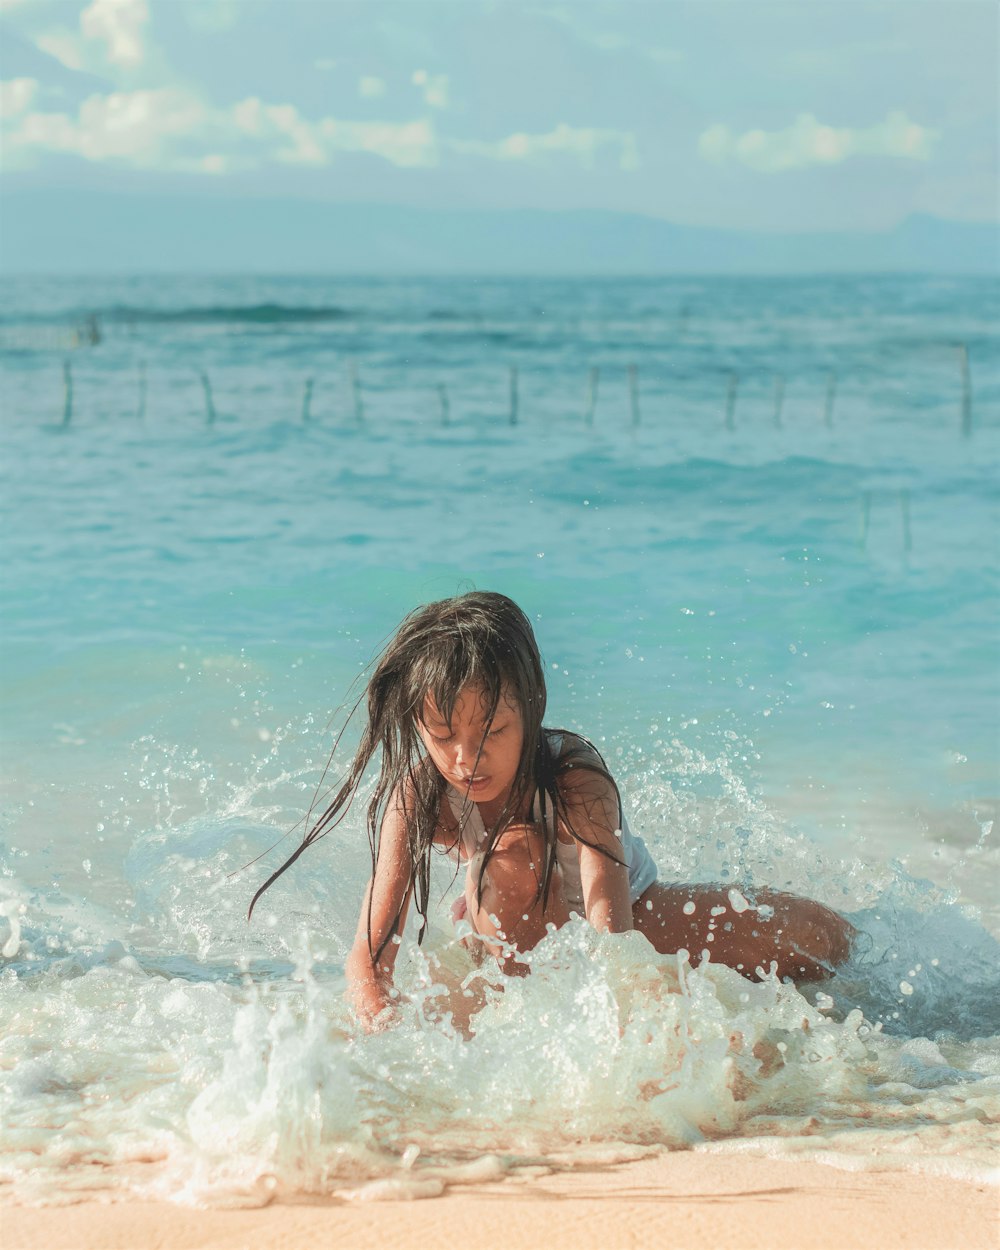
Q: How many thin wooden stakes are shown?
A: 15